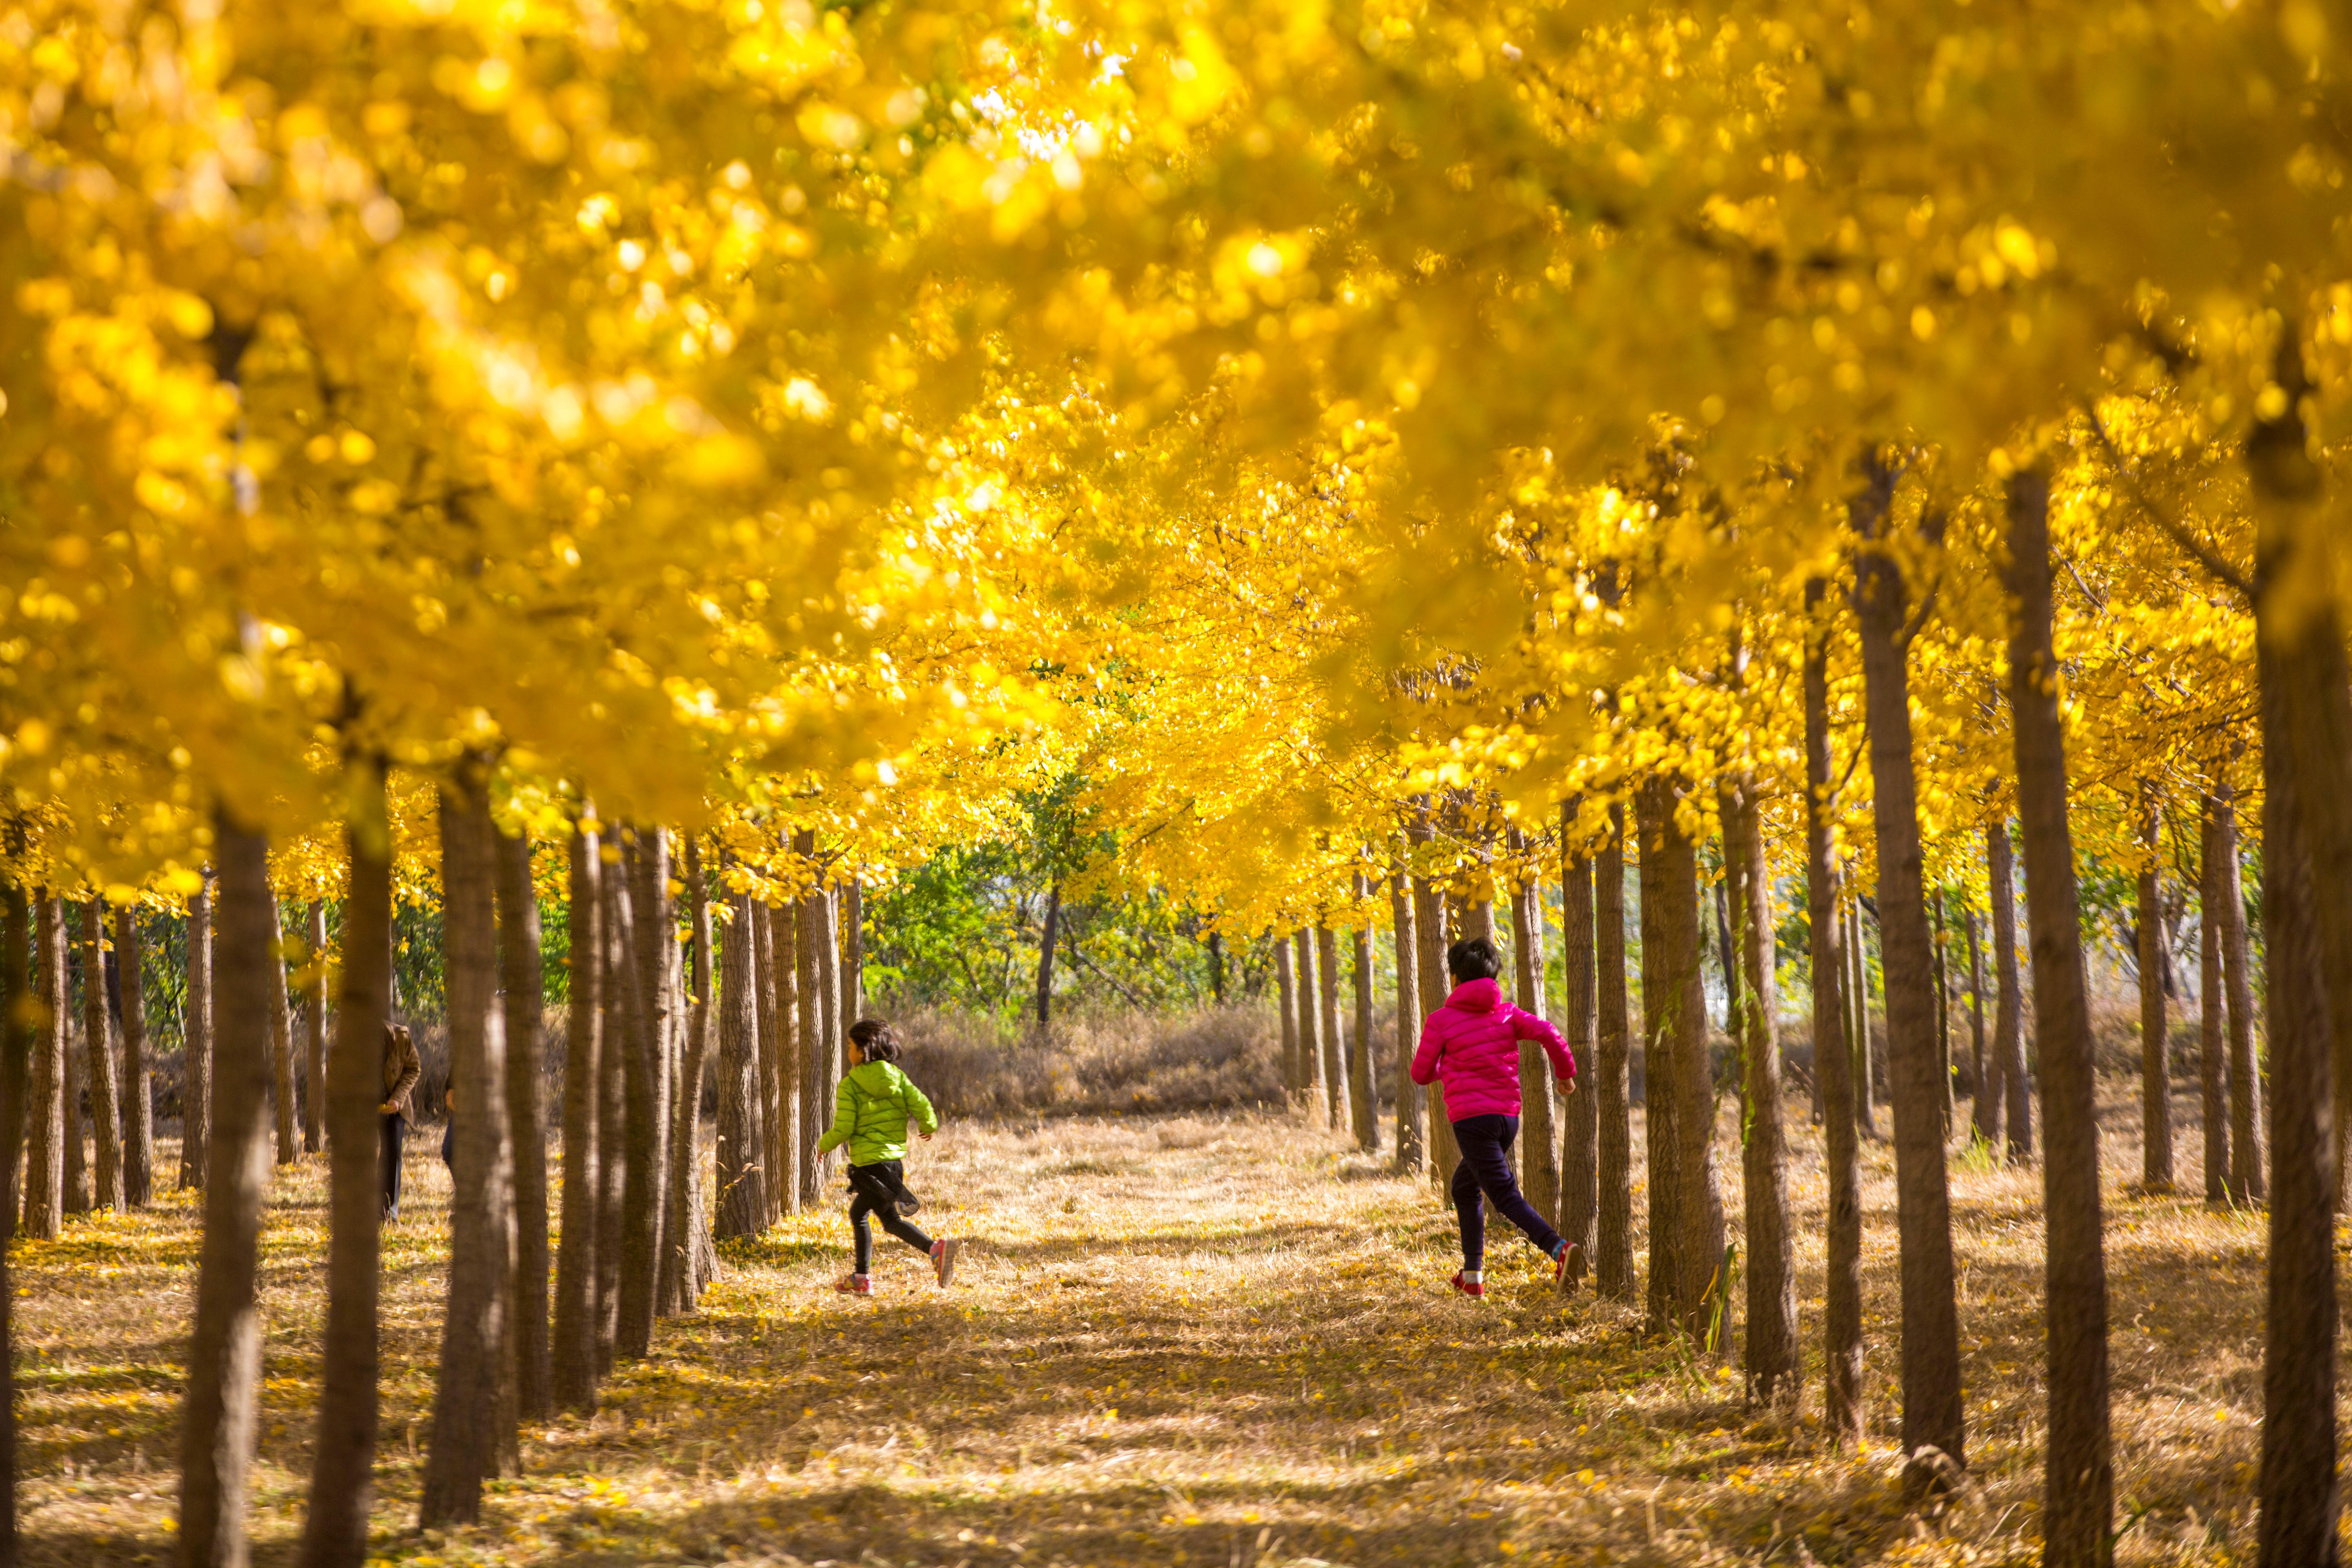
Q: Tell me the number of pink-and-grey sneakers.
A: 2